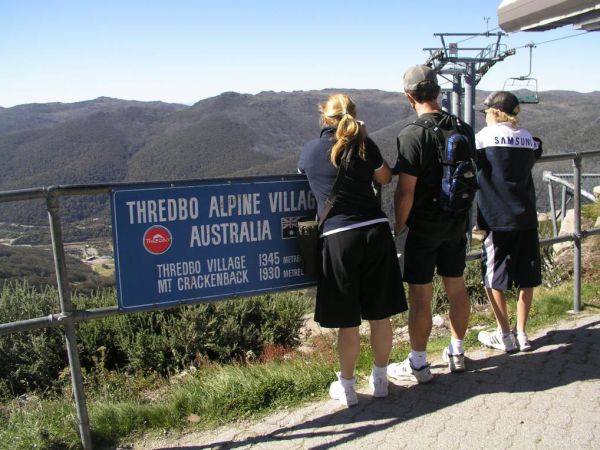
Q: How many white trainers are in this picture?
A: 6